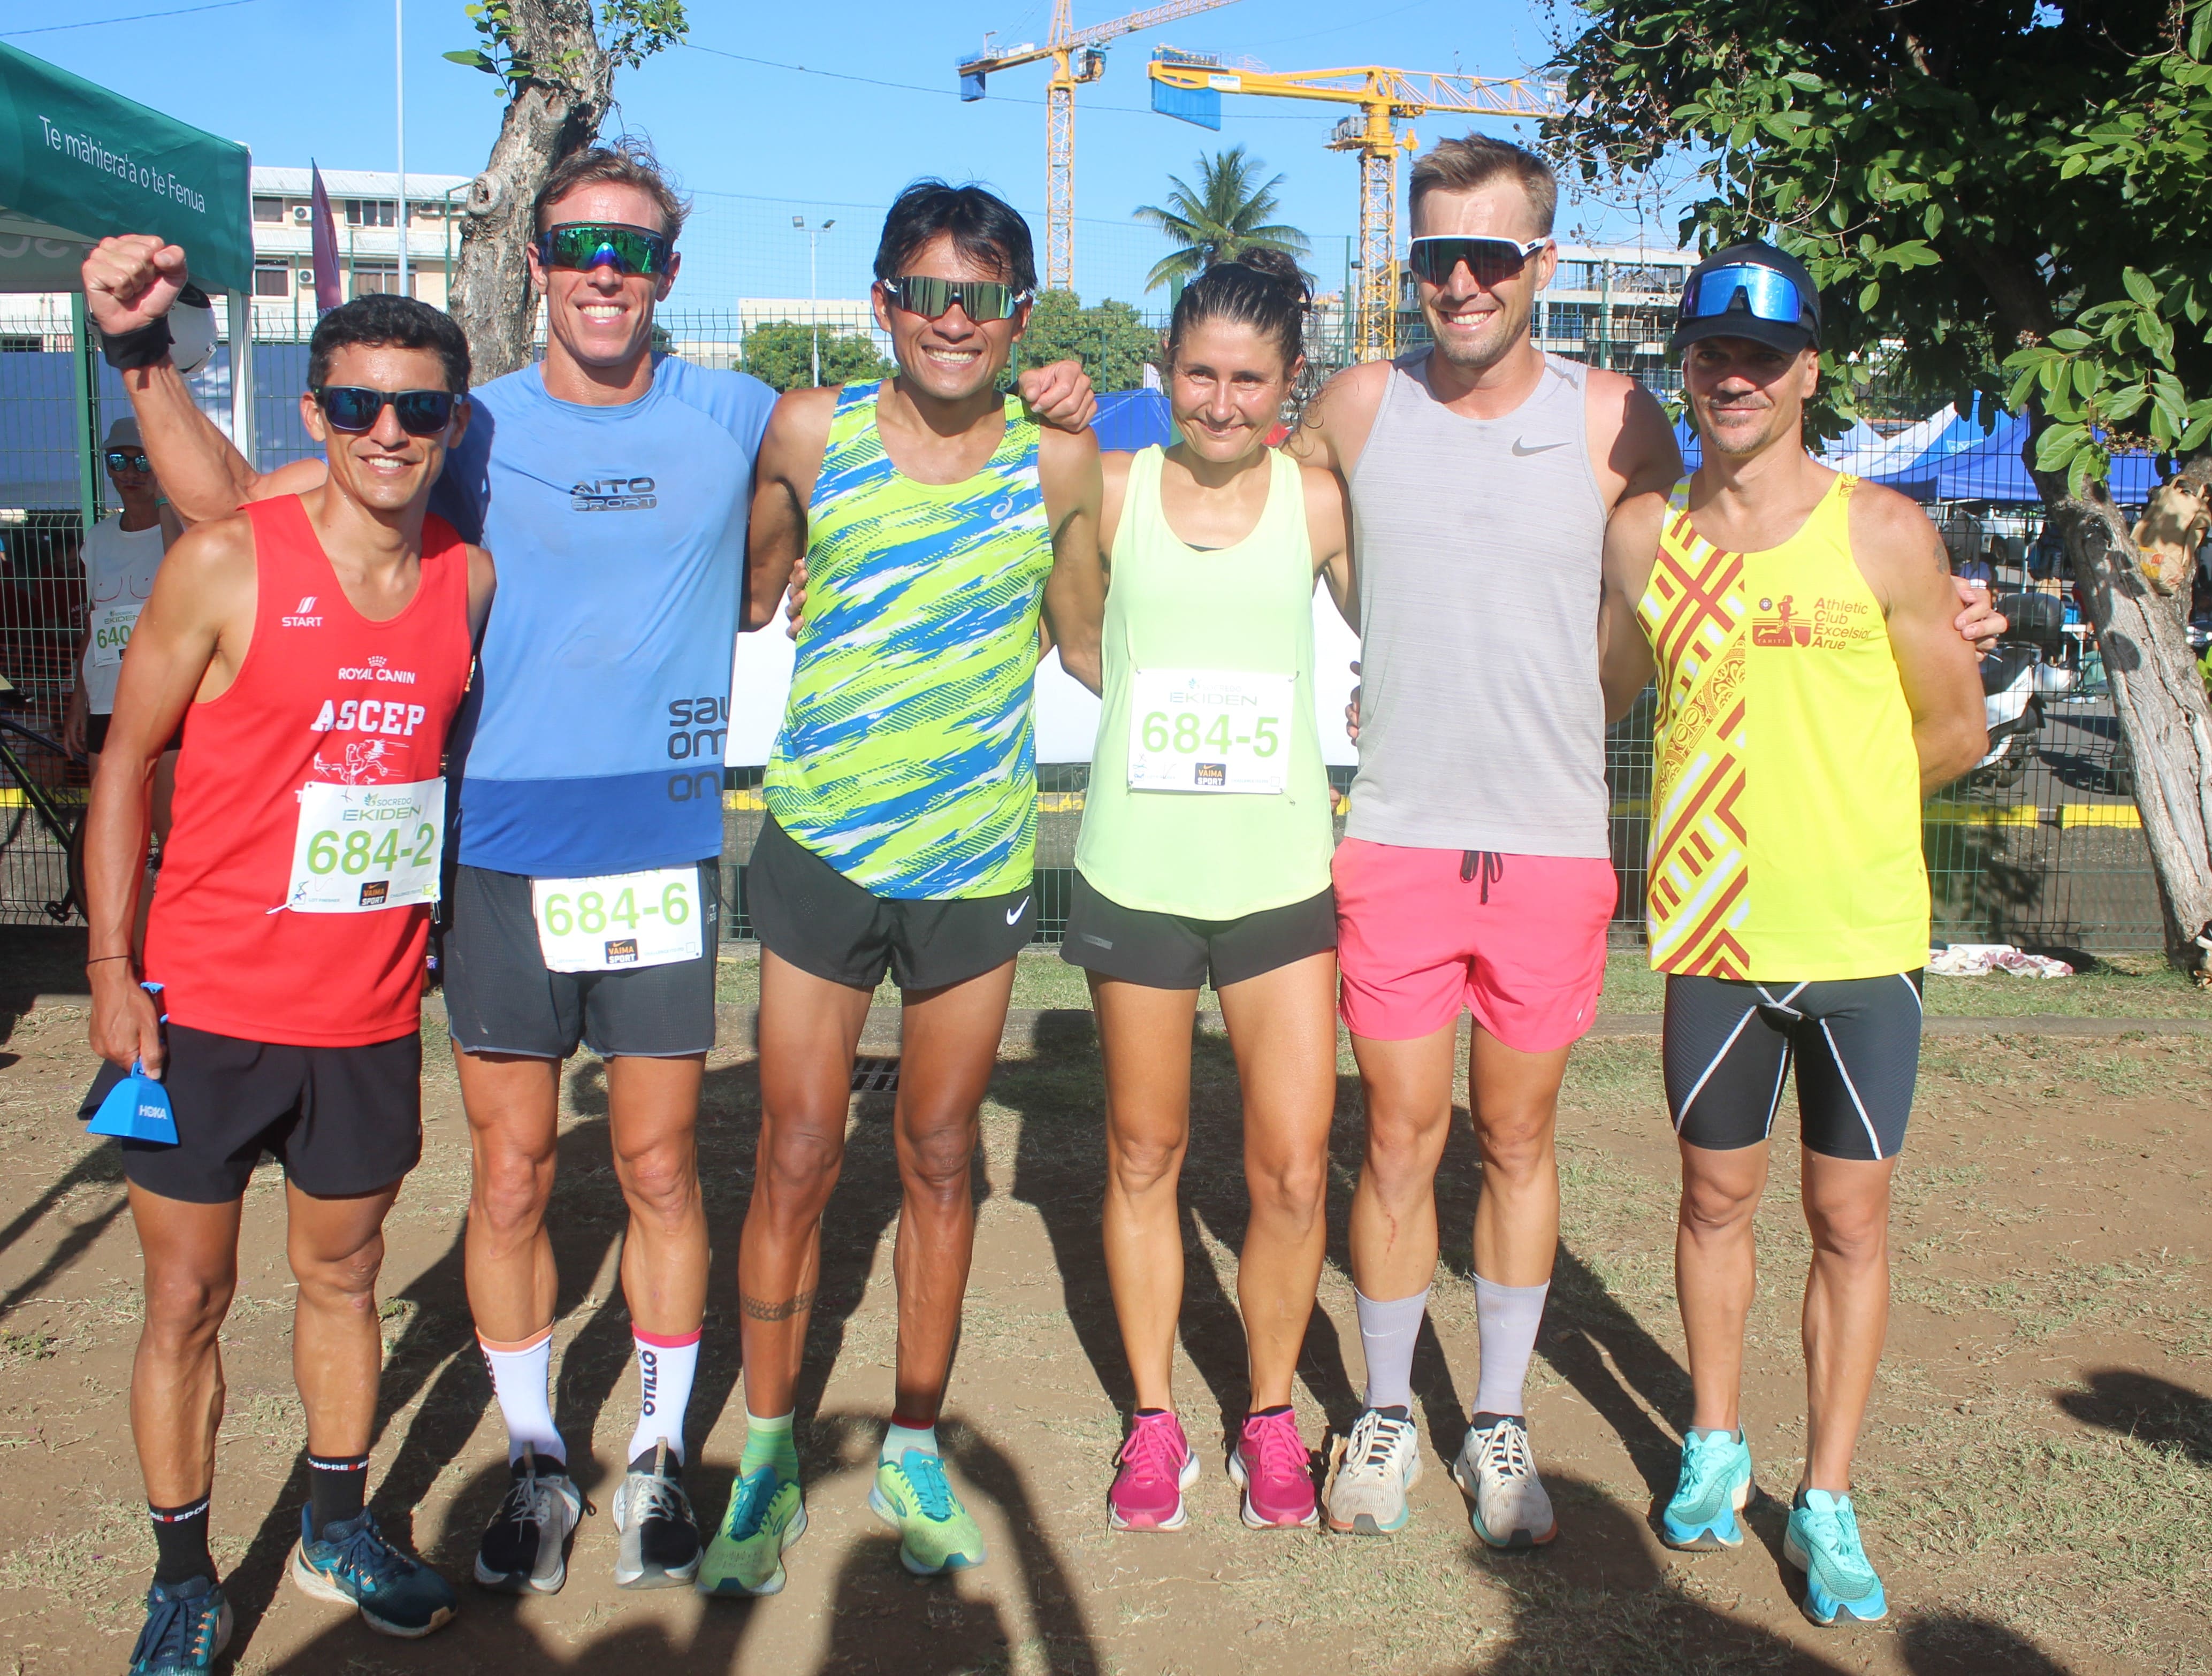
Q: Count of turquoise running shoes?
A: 2